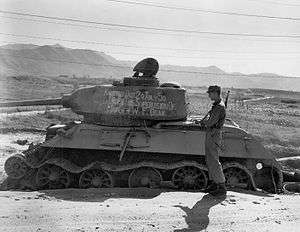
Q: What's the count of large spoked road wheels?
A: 5